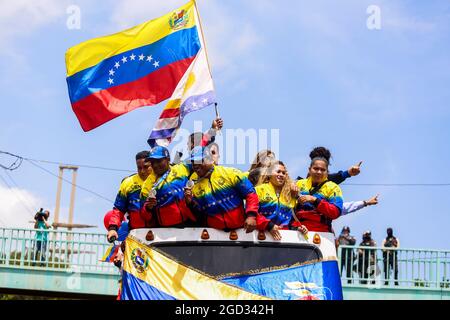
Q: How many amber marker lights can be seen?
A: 5